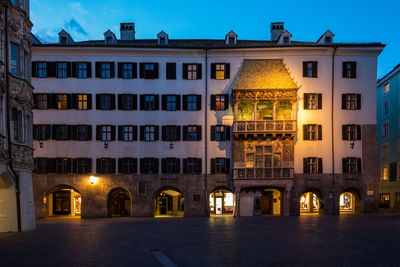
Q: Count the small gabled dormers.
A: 6